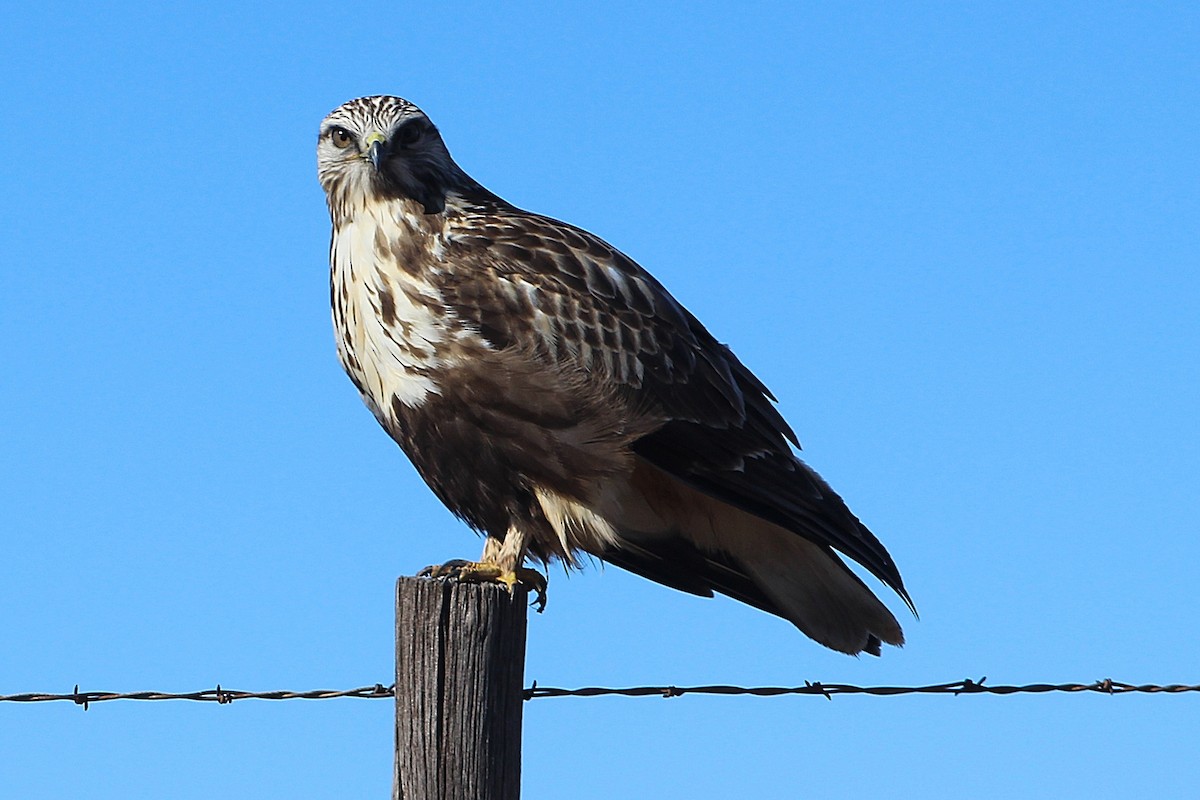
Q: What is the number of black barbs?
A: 8